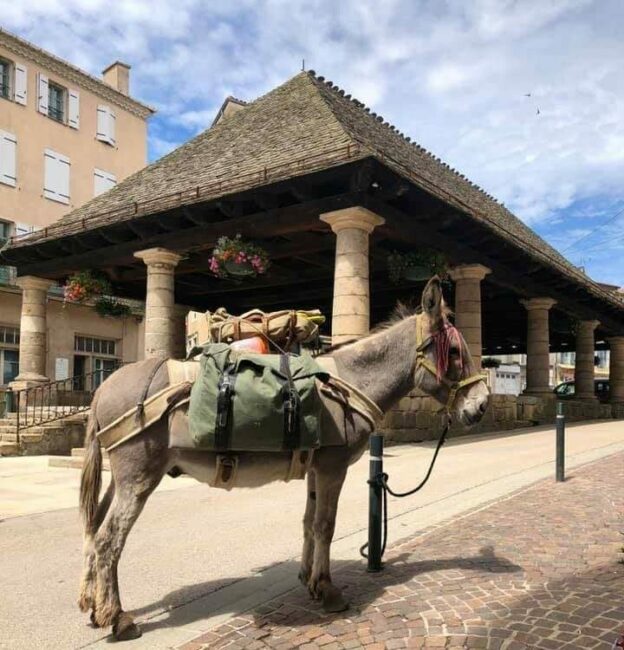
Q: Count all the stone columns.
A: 7